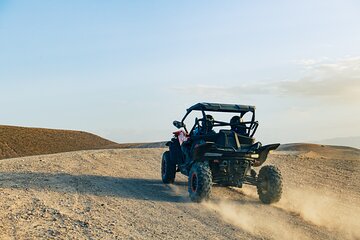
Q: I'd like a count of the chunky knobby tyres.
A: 3